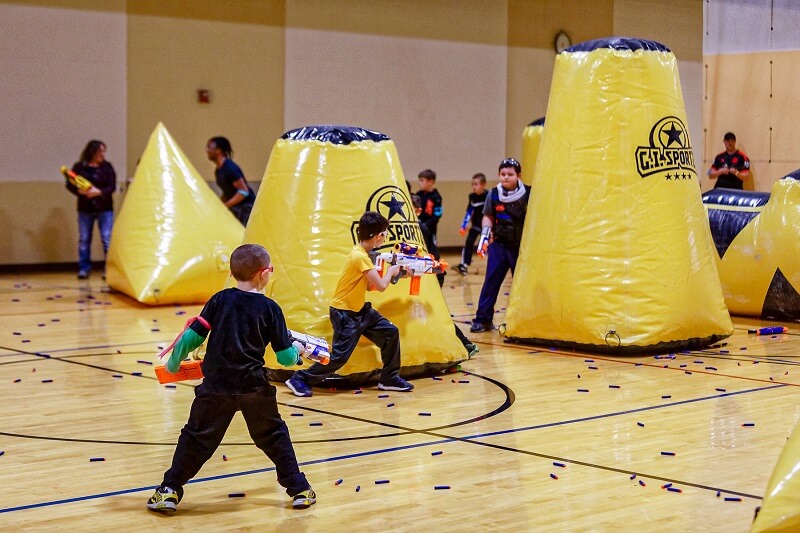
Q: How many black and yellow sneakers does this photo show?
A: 2